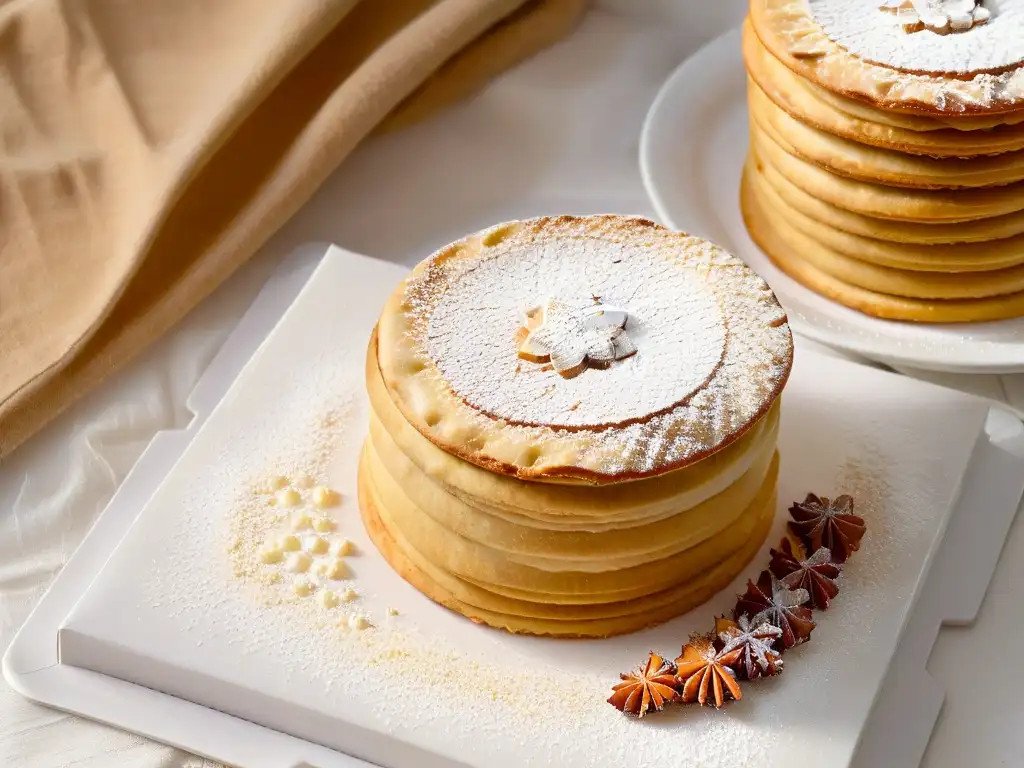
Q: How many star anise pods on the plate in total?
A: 6